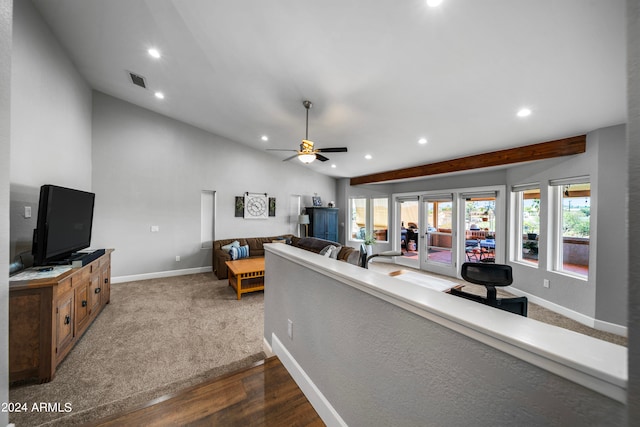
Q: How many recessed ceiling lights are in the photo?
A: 8